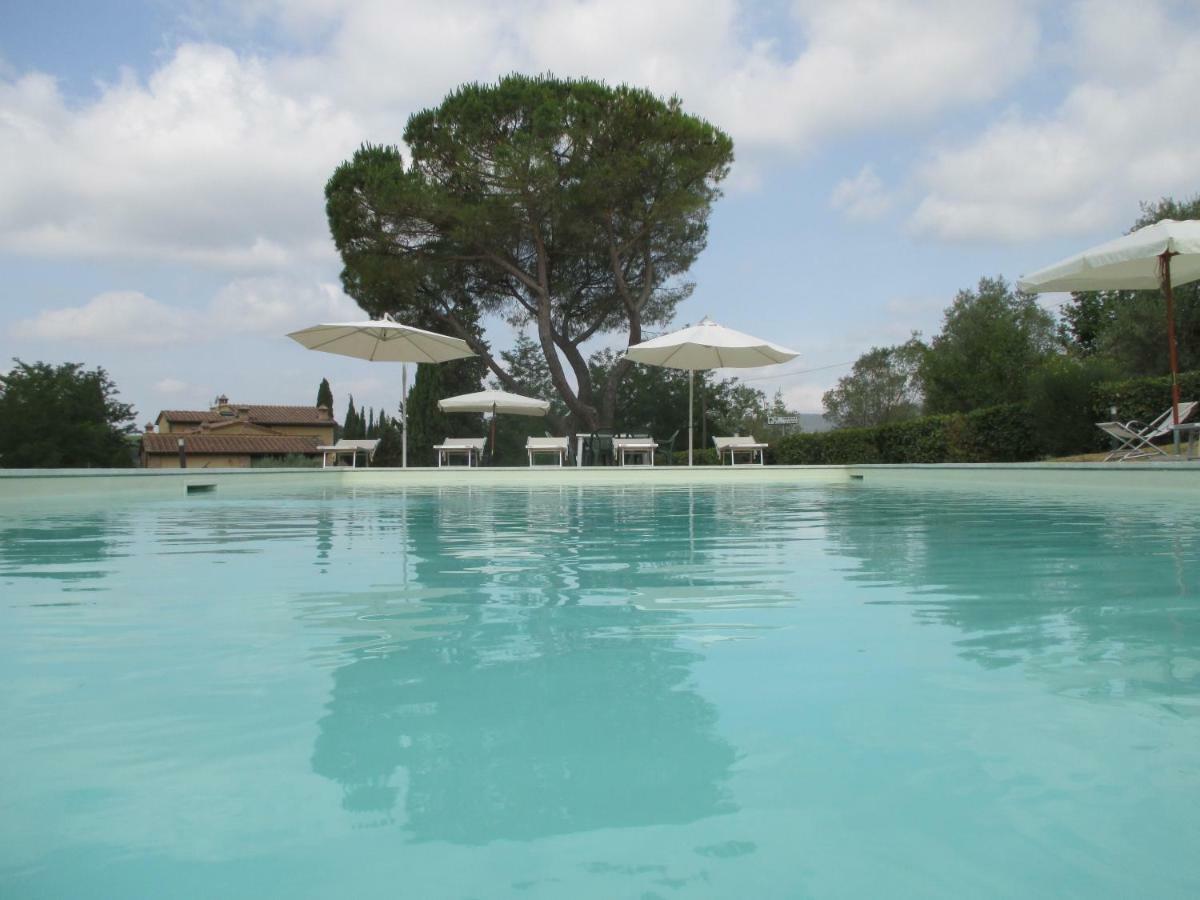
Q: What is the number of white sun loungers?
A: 6